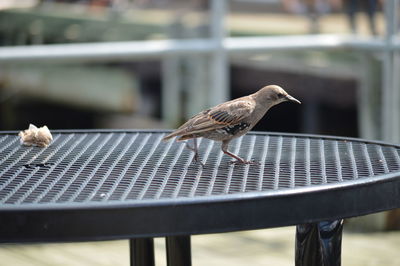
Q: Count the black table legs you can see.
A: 3